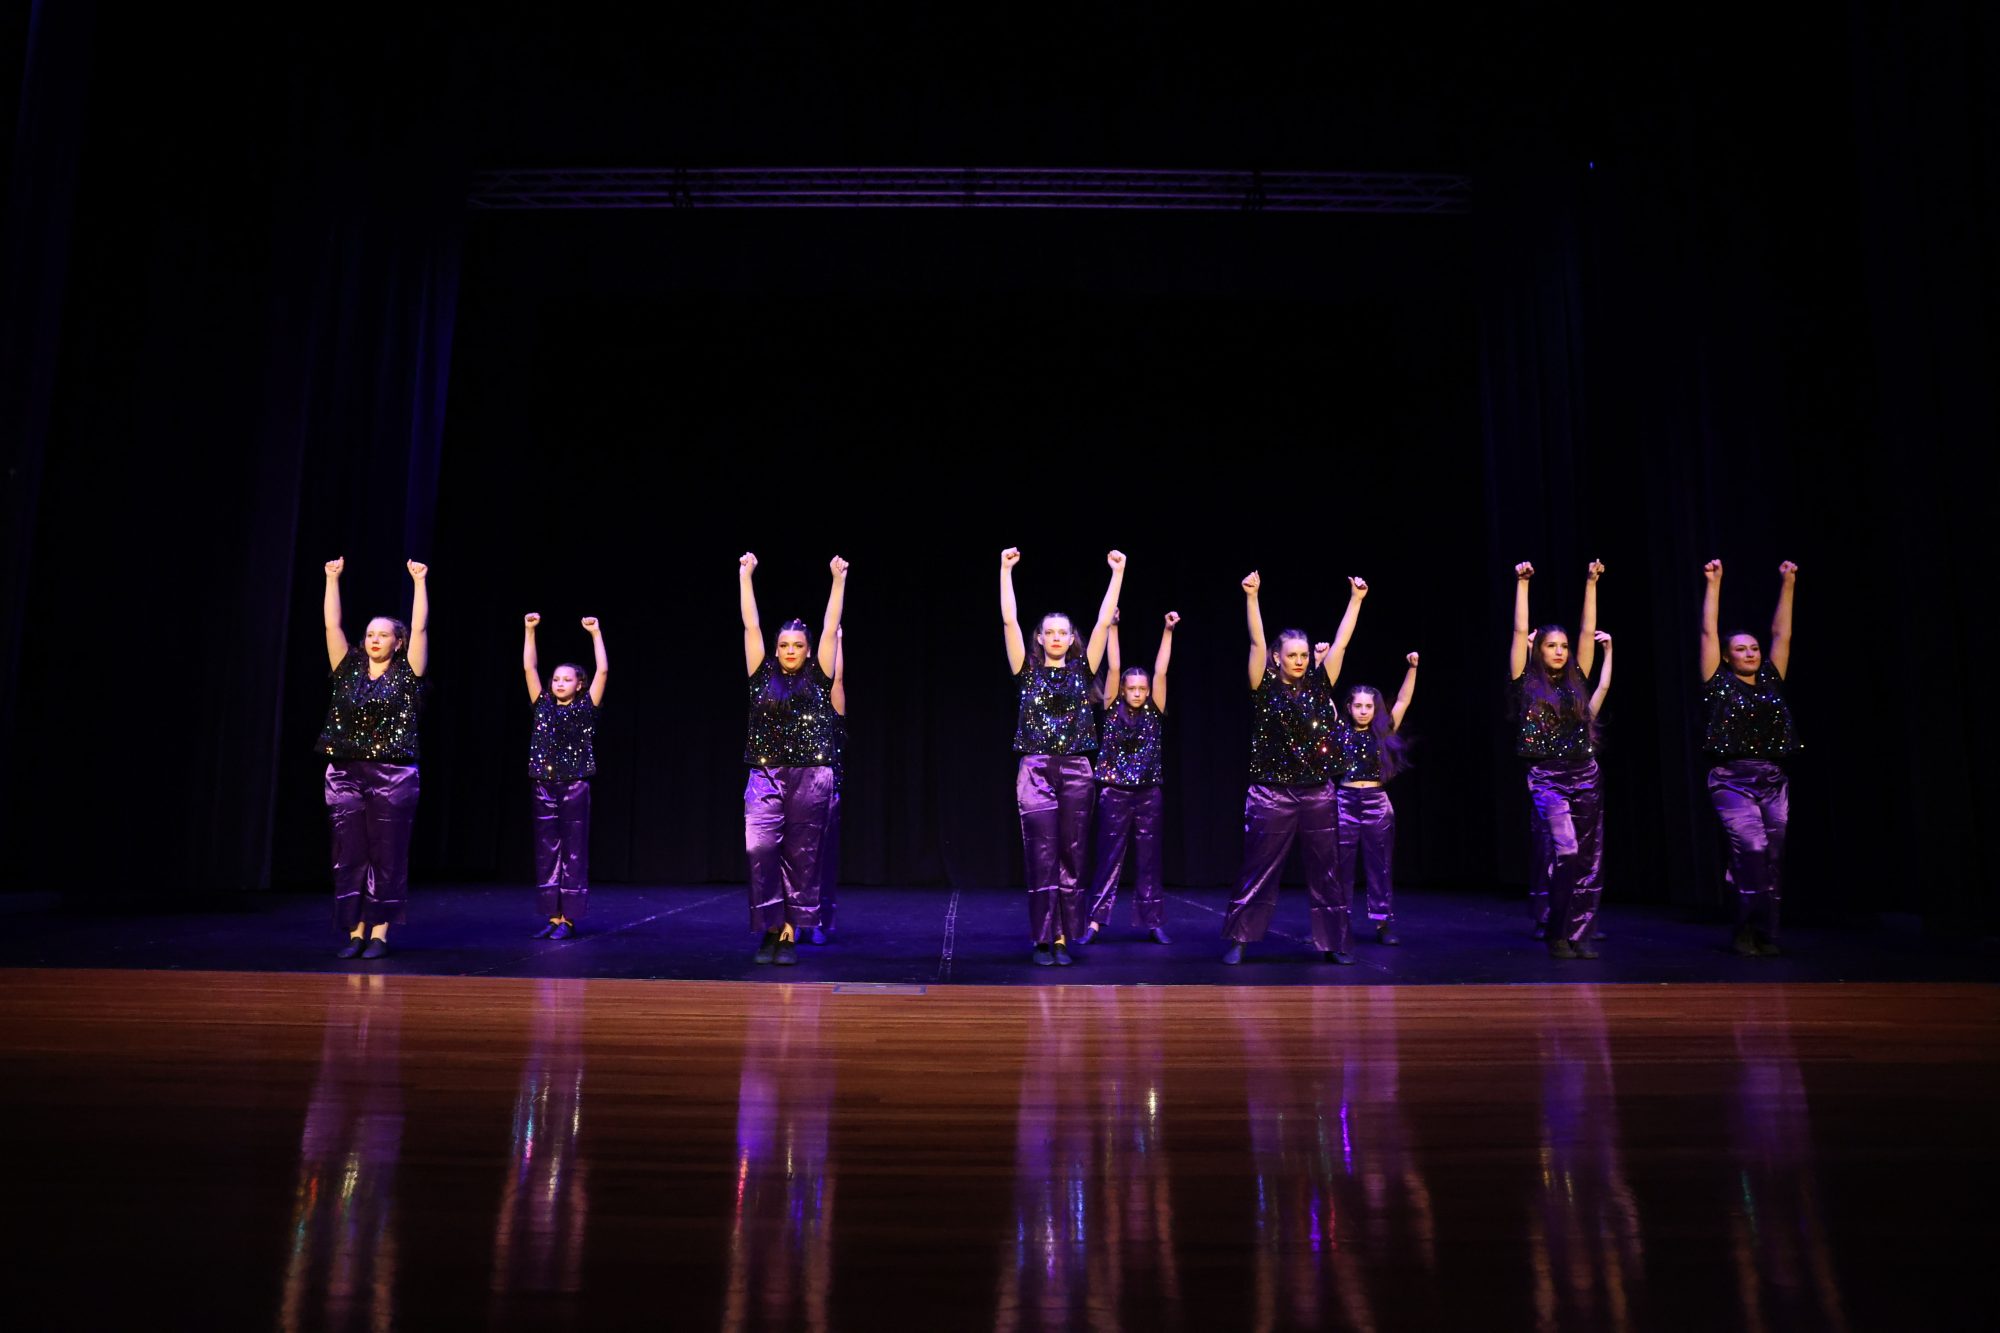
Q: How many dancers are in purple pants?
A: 11